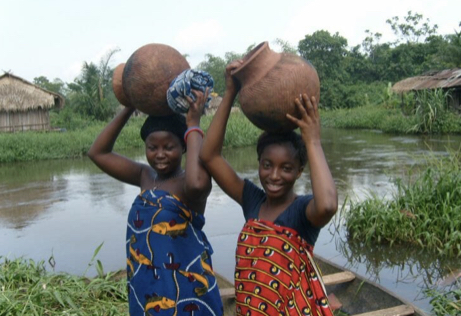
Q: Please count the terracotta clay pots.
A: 2